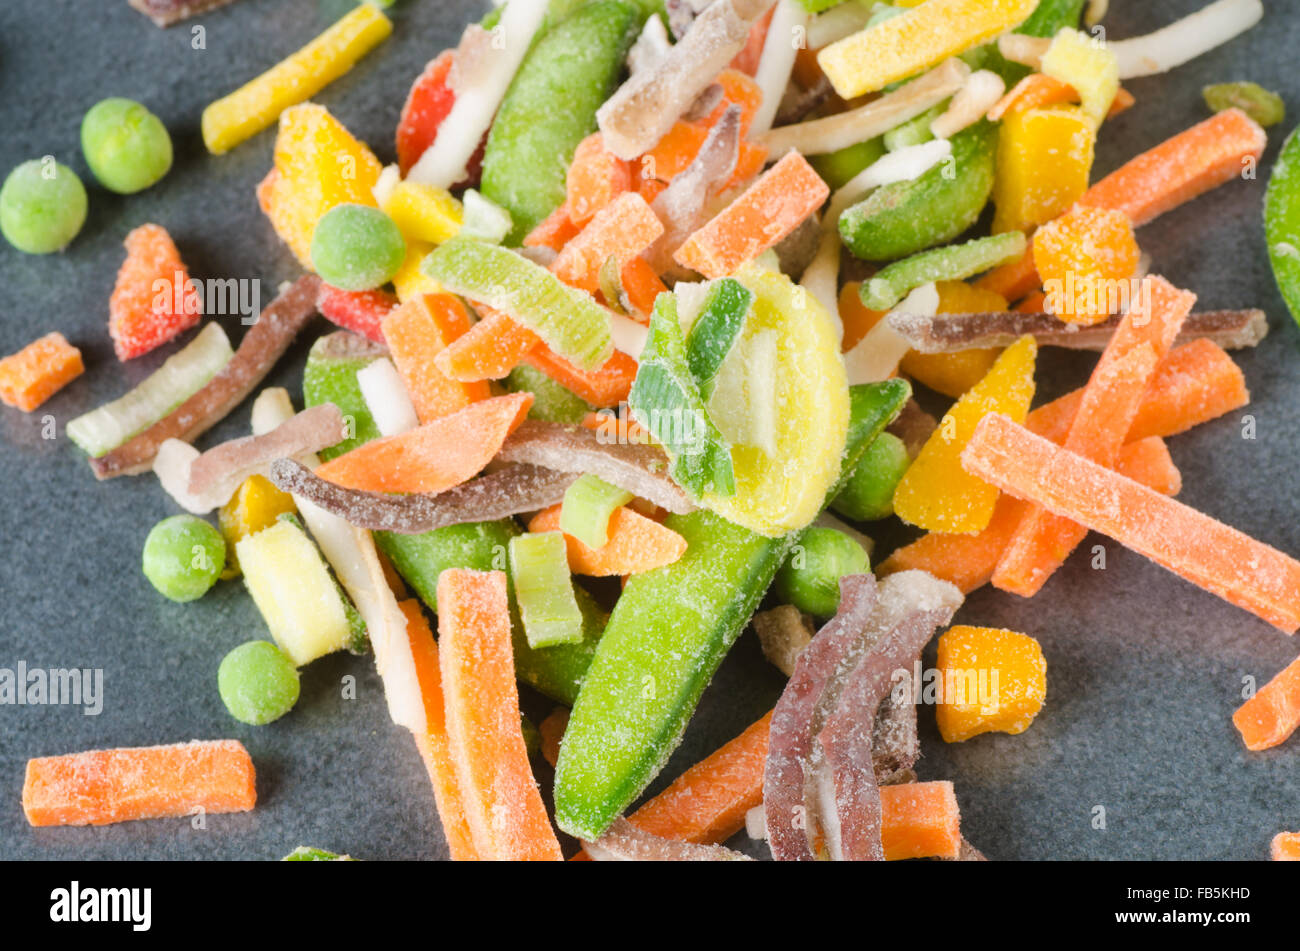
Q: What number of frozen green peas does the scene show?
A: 7